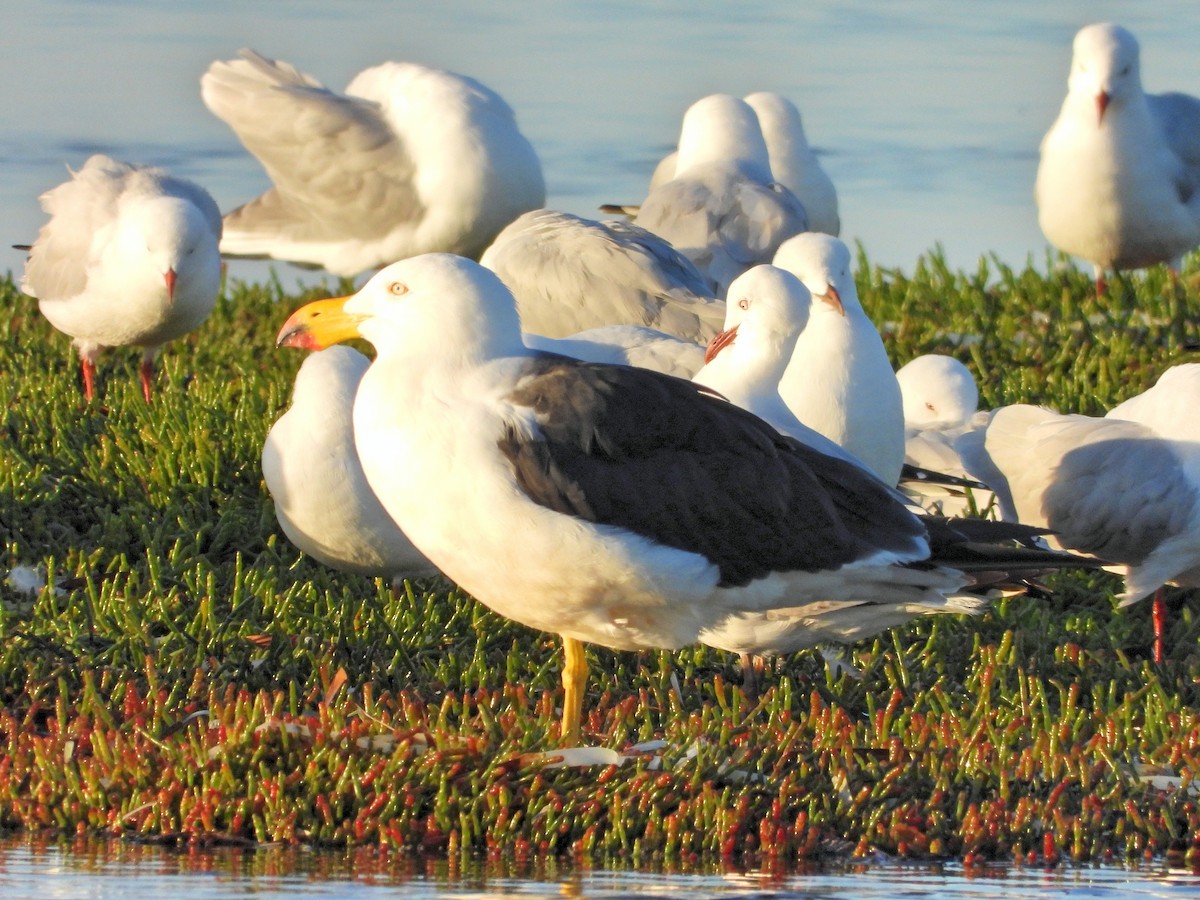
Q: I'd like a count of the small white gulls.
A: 11